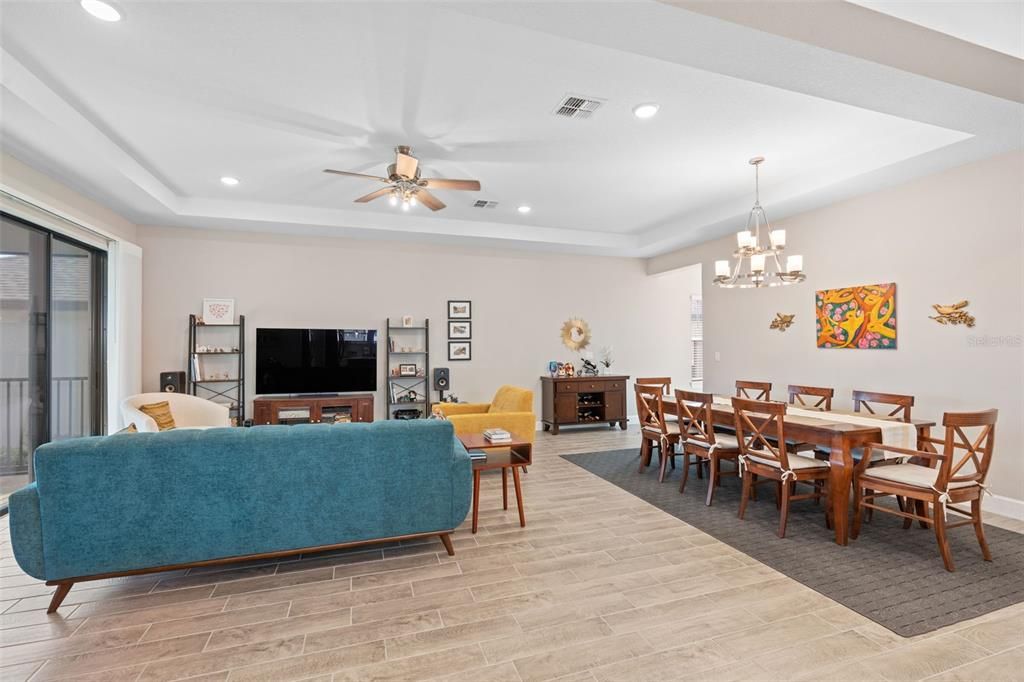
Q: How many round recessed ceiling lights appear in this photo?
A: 4